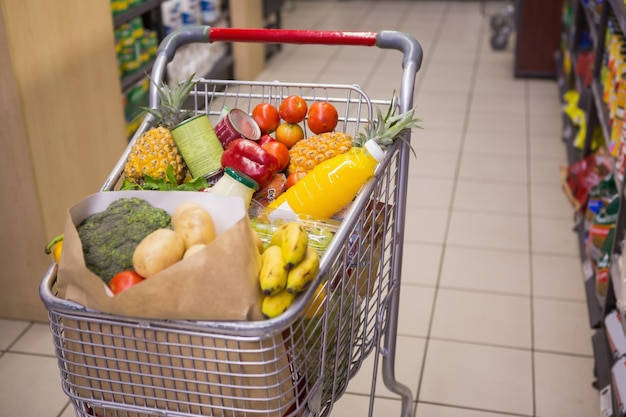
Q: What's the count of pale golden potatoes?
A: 3